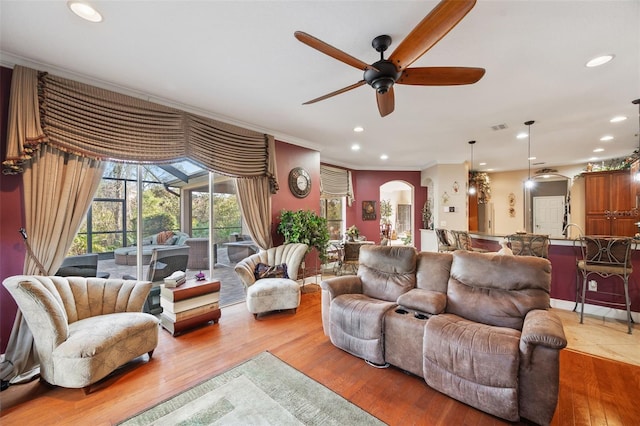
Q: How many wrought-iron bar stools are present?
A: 4